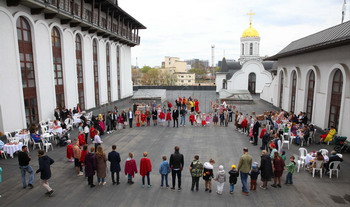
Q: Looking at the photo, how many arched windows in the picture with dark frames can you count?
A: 10